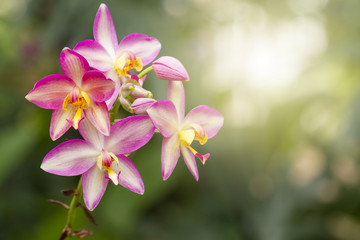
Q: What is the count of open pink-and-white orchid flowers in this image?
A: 4